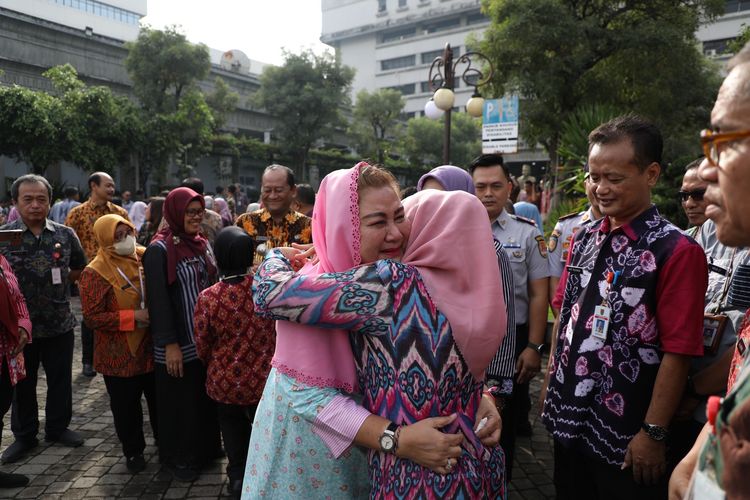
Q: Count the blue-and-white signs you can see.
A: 1